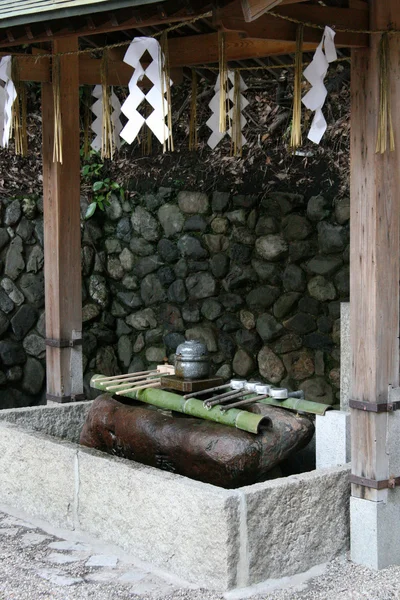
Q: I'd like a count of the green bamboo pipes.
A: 2